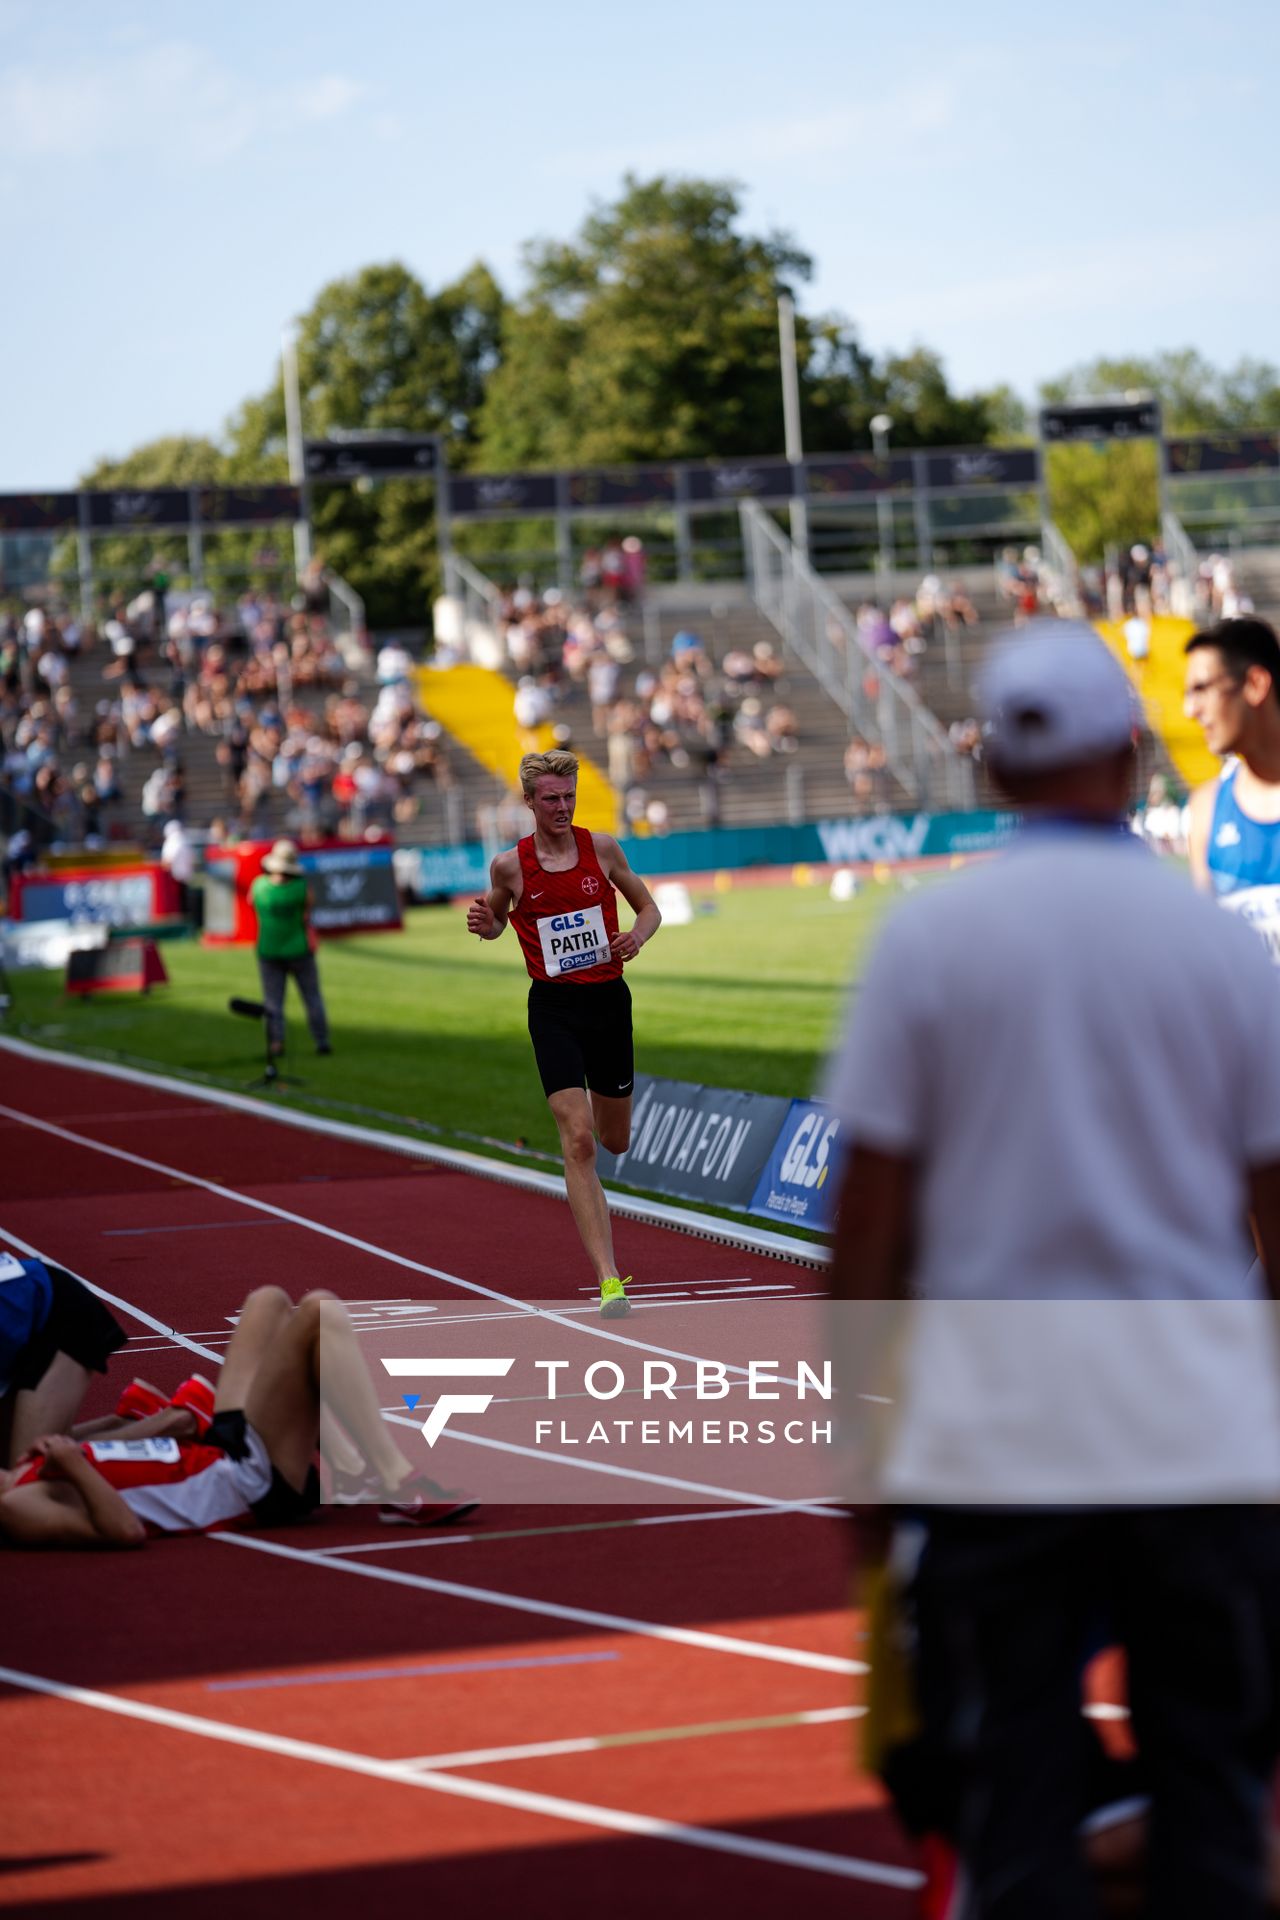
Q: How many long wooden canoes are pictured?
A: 0